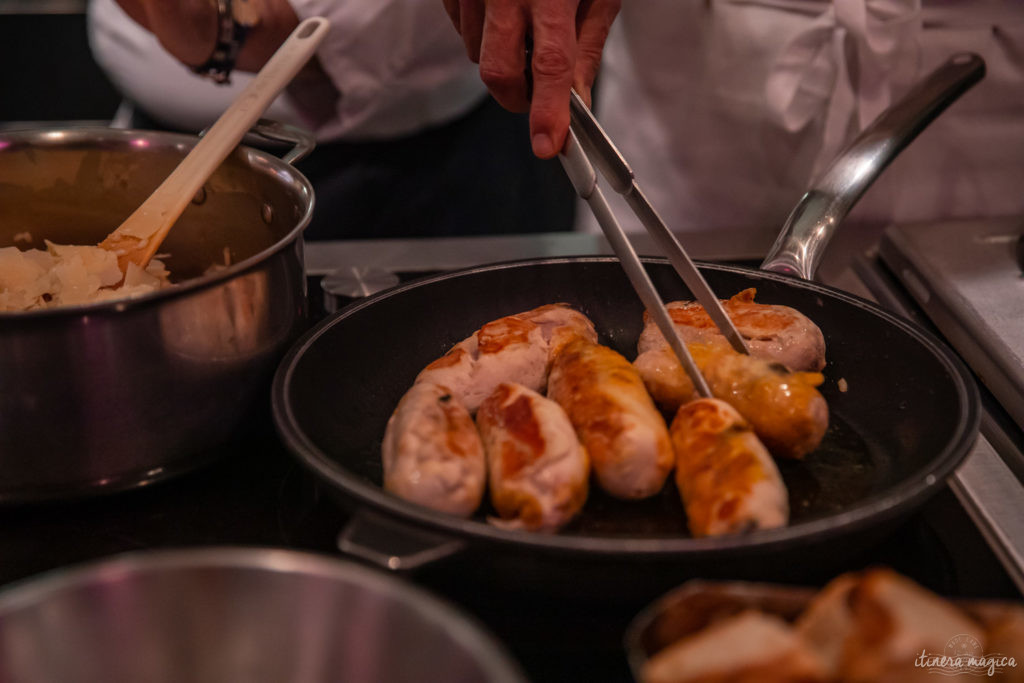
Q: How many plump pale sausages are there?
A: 7